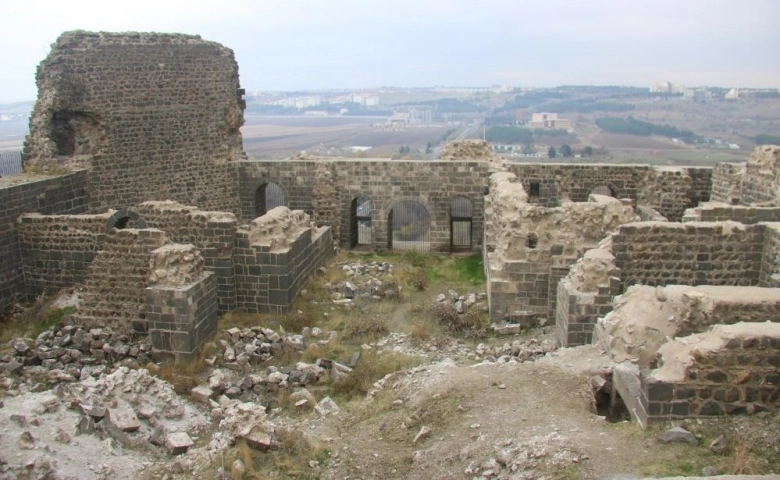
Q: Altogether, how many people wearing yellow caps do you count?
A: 0